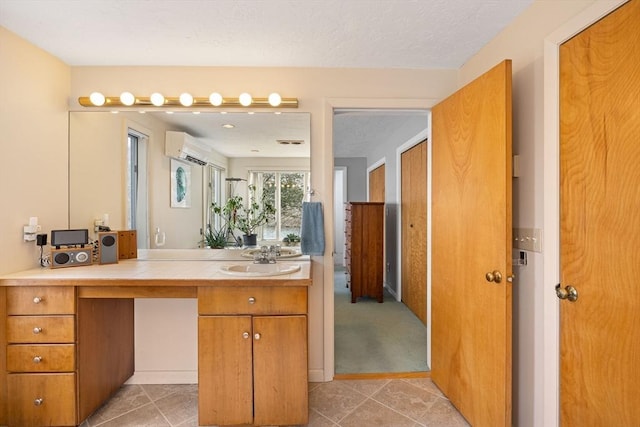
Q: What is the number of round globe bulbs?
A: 7